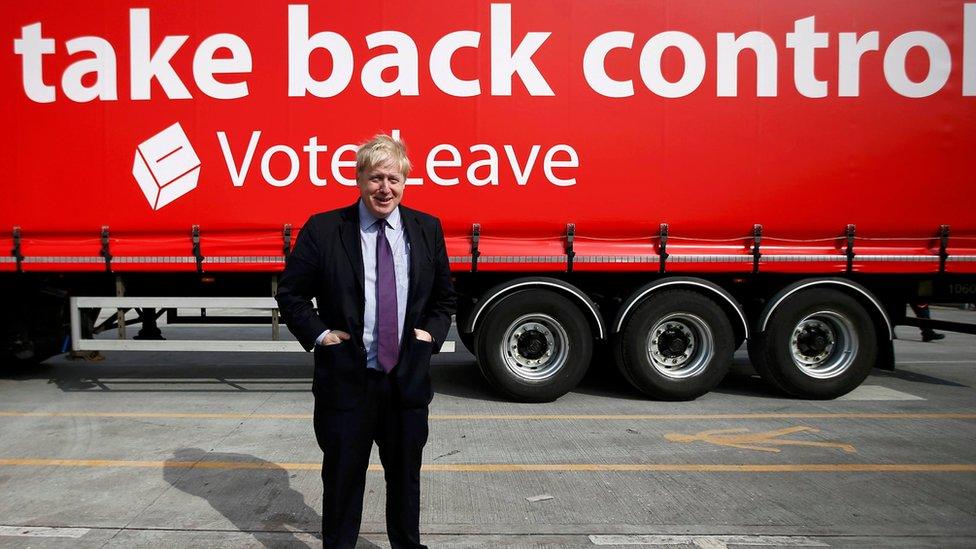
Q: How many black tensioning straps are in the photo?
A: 10